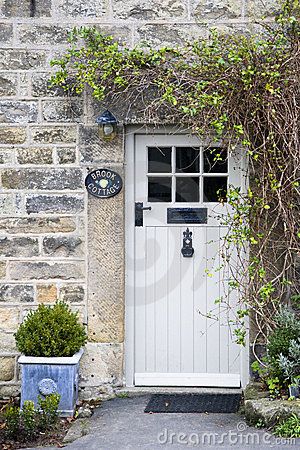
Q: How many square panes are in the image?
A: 6